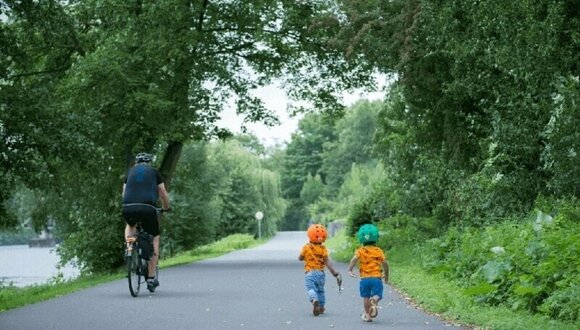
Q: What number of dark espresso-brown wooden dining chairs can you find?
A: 0